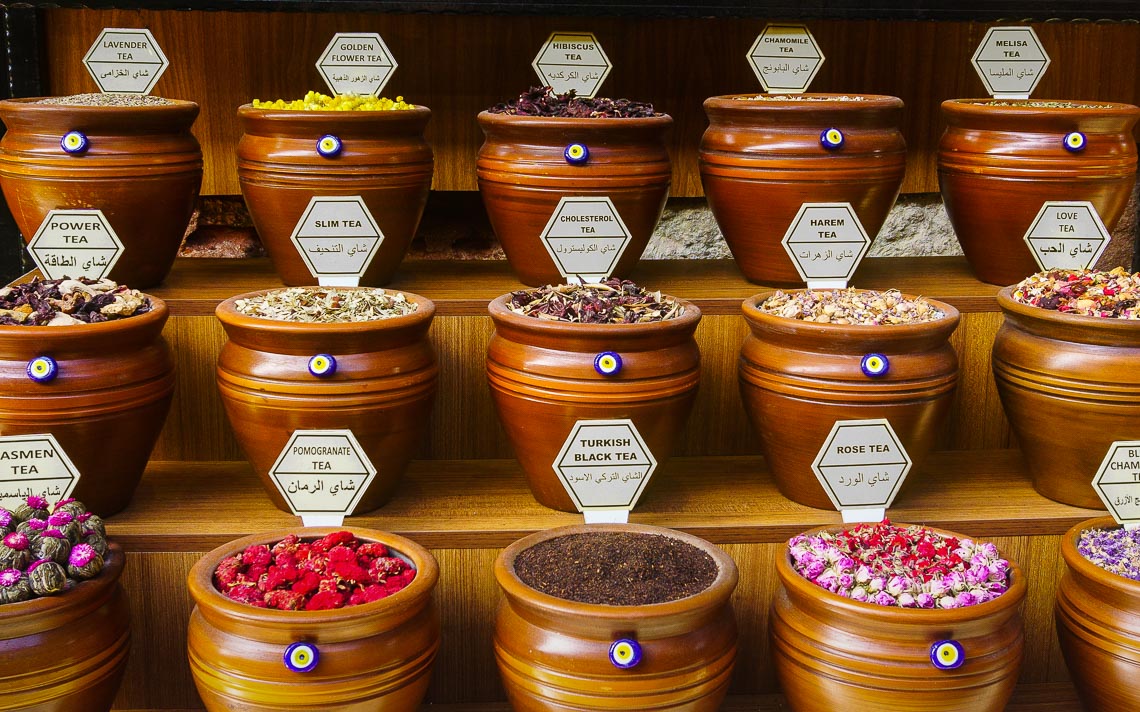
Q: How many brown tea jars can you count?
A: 15